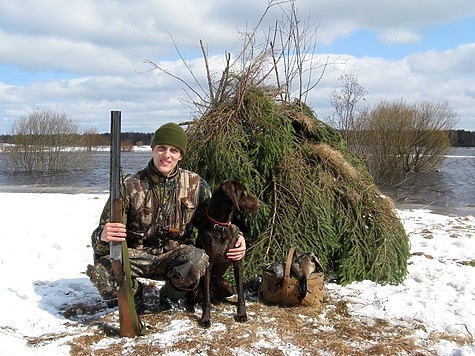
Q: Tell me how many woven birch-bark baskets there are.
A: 1